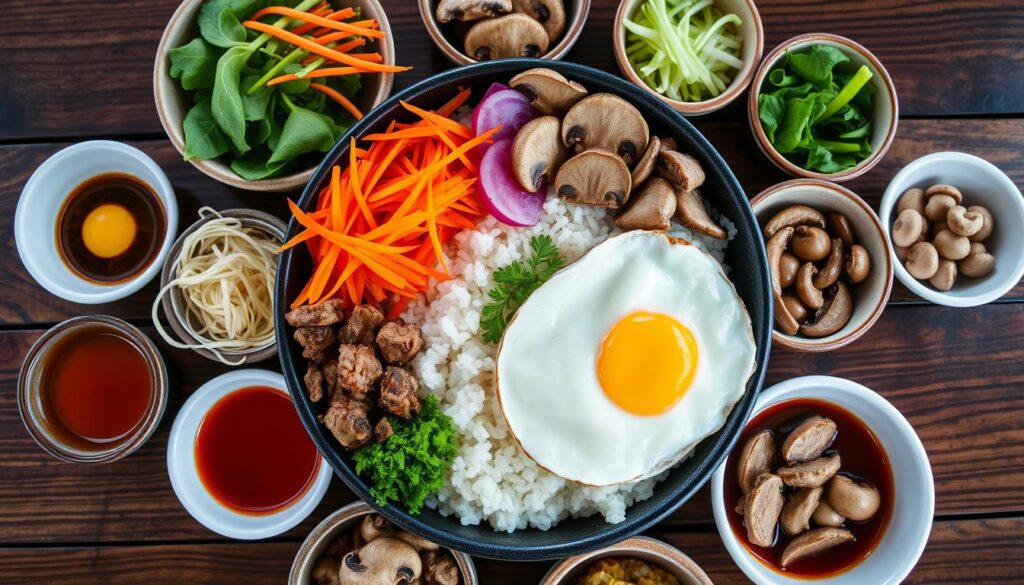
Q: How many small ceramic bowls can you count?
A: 12